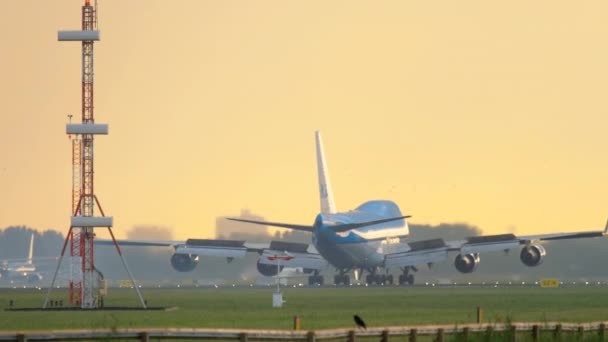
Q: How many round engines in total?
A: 4